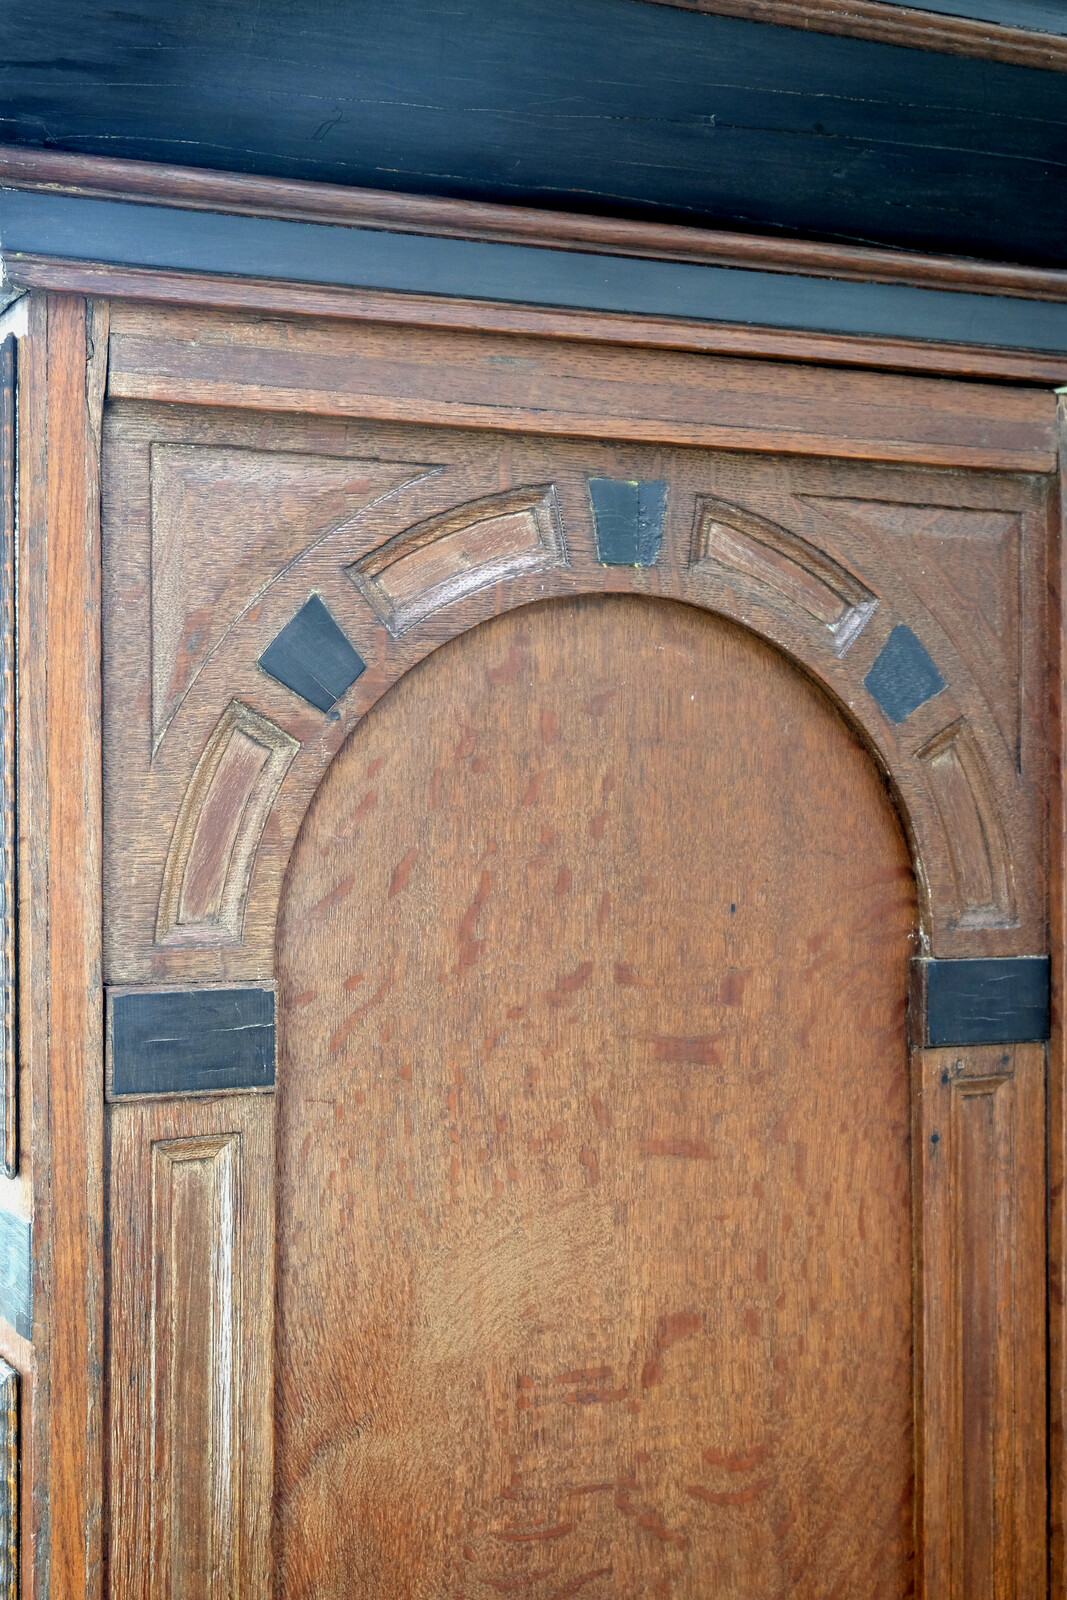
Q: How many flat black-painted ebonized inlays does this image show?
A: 5